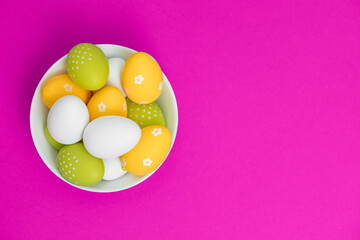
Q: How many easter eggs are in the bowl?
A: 12